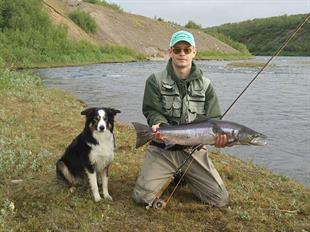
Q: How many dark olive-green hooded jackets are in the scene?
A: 1